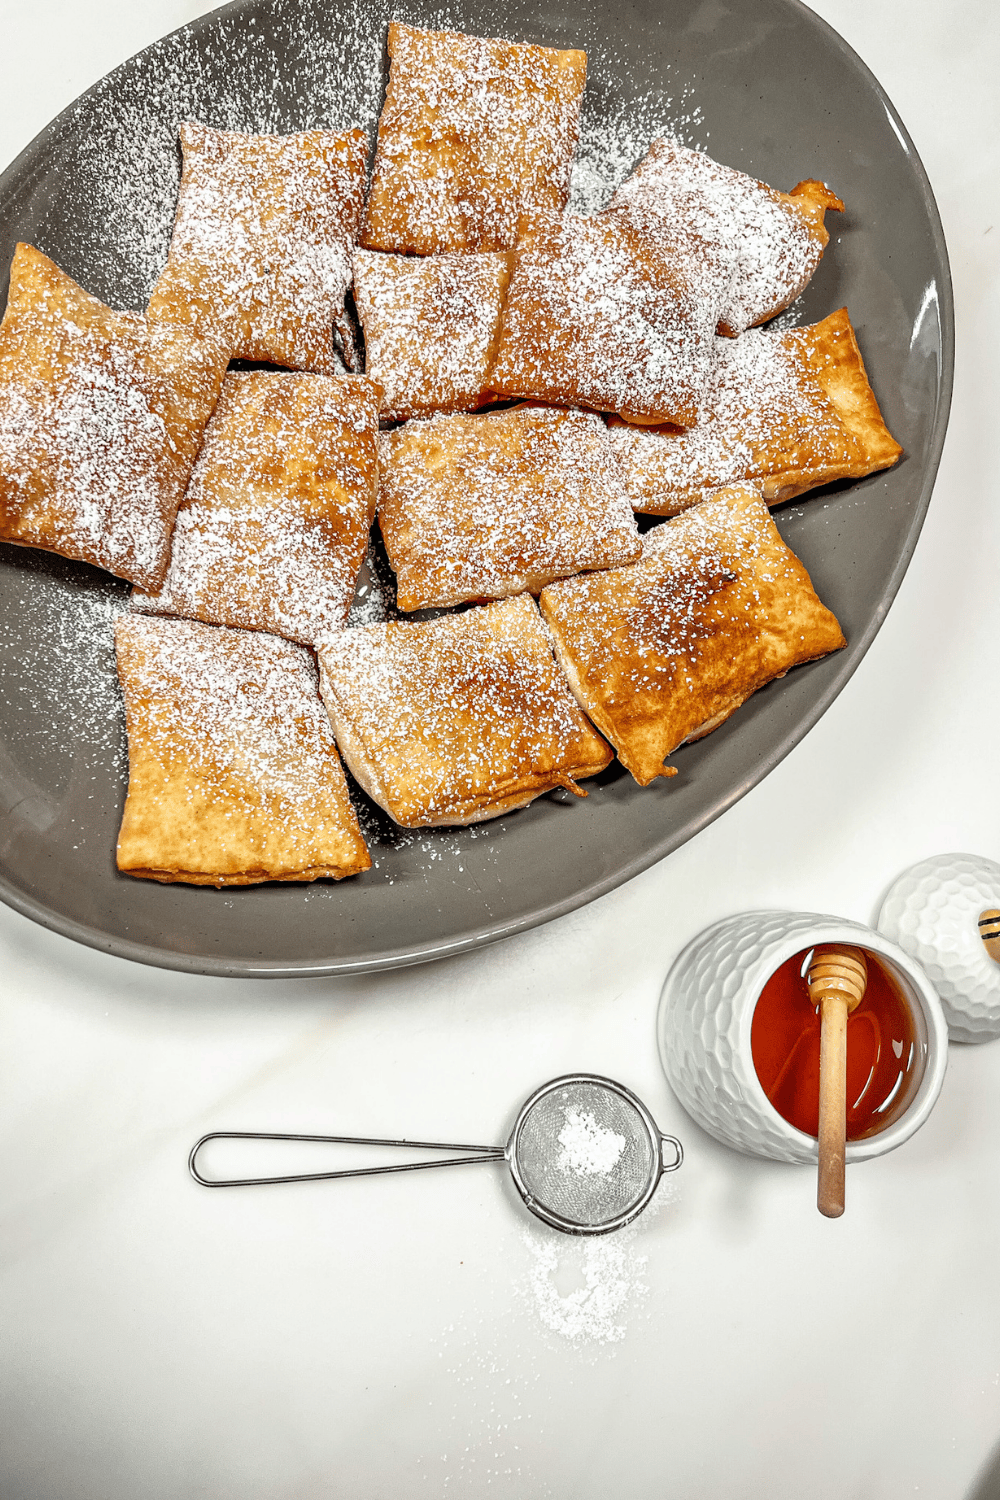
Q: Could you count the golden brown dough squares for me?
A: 12